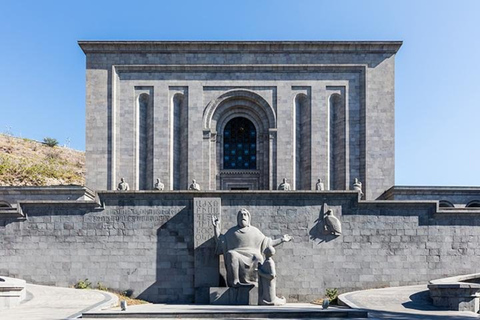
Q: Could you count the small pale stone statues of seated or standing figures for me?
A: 6